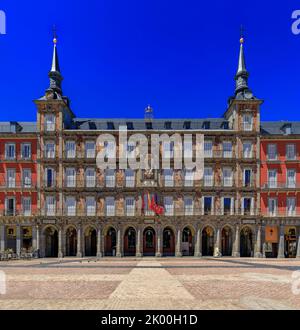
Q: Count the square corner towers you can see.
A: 2